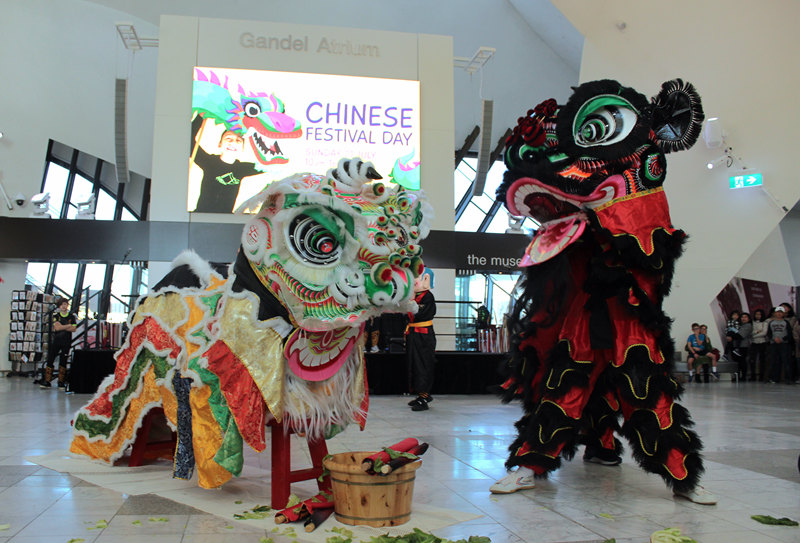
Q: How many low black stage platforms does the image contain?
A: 1